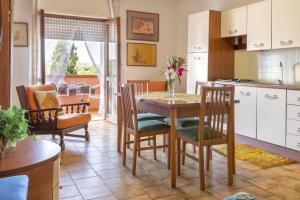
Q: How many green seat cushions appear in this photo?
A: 4